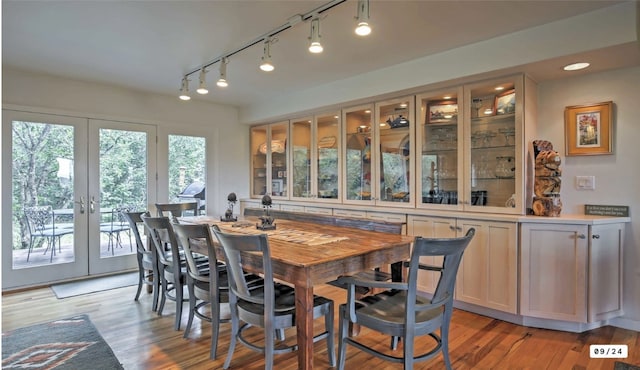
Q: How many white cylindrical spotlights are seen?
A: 6